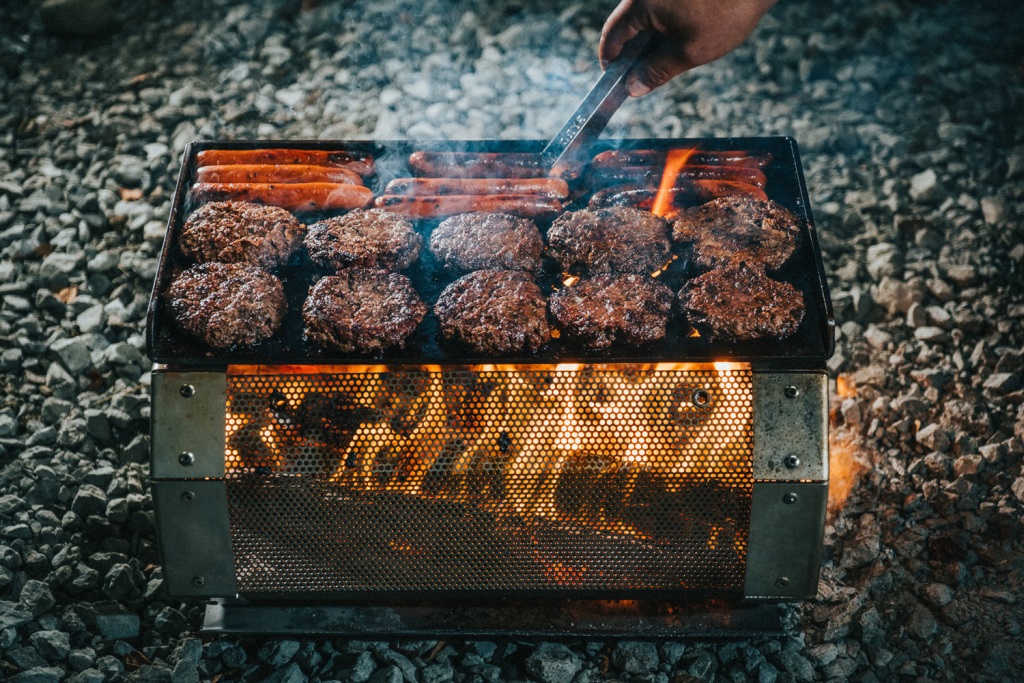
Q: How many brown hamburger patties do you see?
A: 10